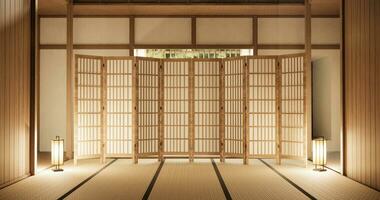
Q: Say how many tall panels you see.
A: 8